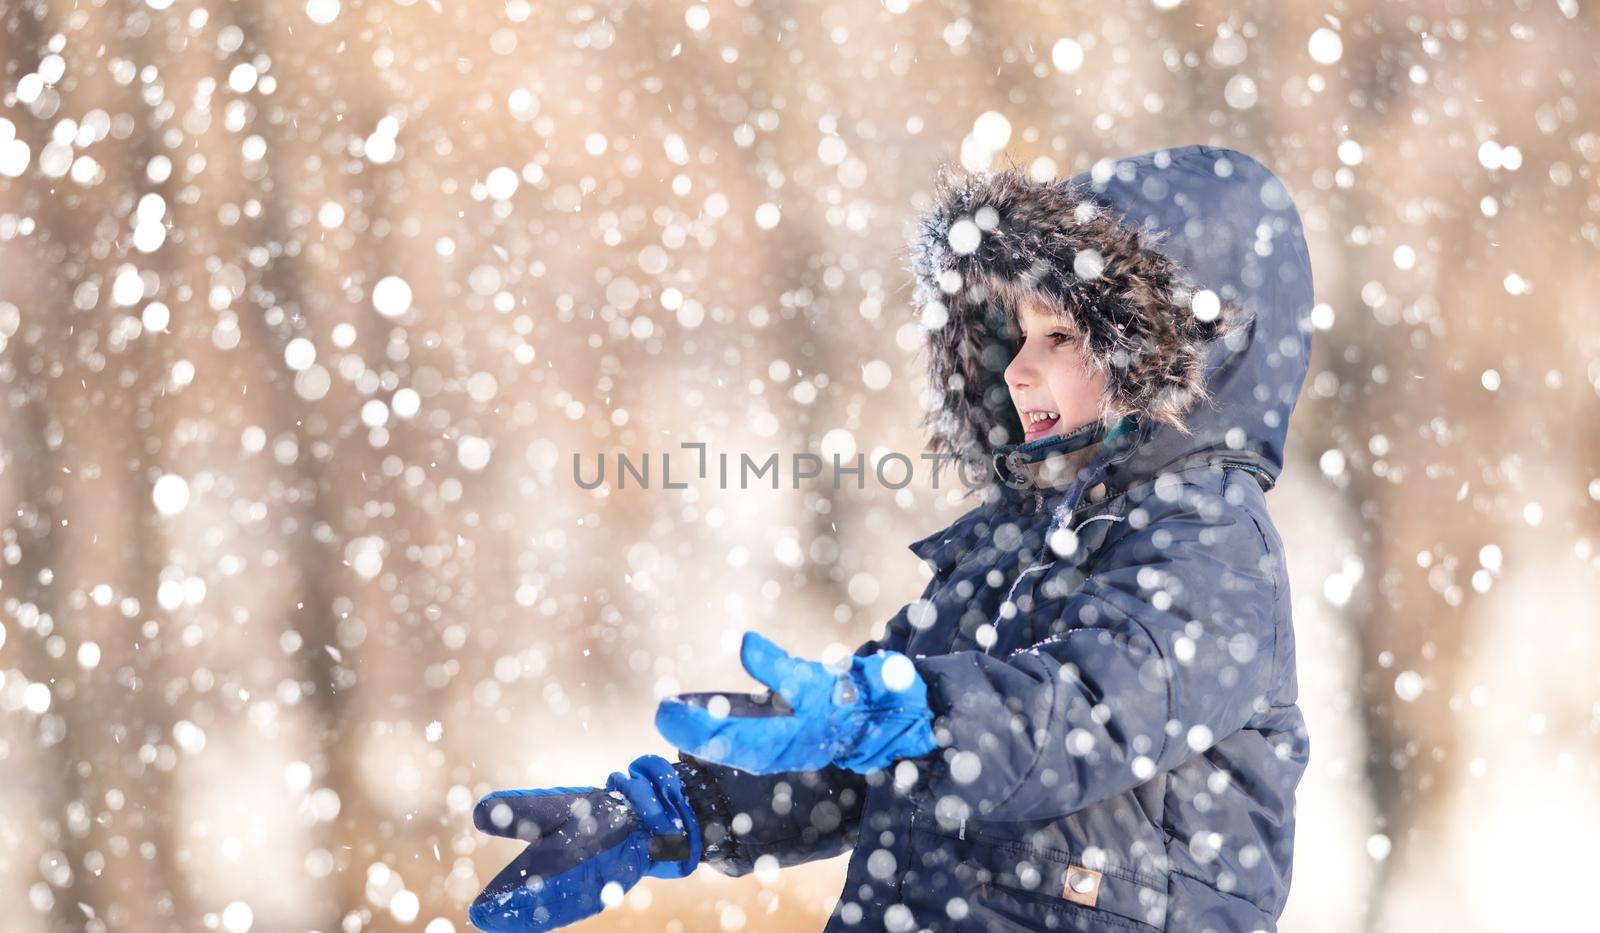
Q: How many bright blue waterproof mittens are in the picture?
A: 2